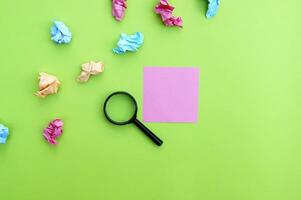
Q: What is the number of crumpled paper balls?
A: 9